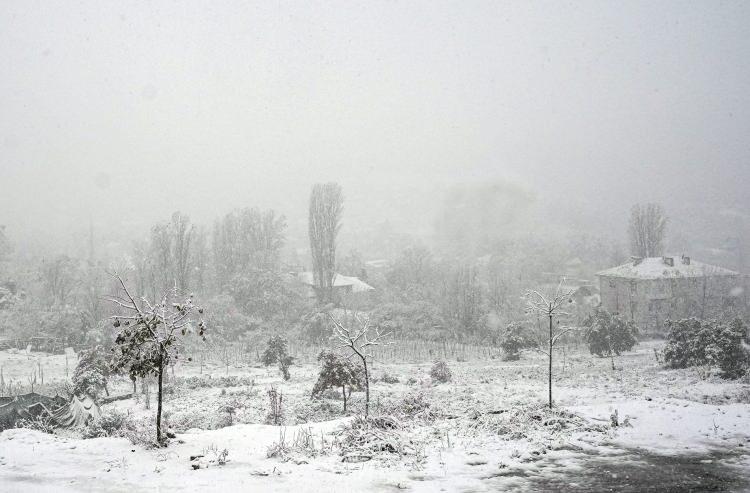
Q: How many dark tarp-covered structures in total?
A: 1